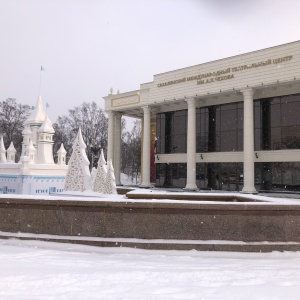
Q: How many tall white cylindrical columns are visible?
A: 5